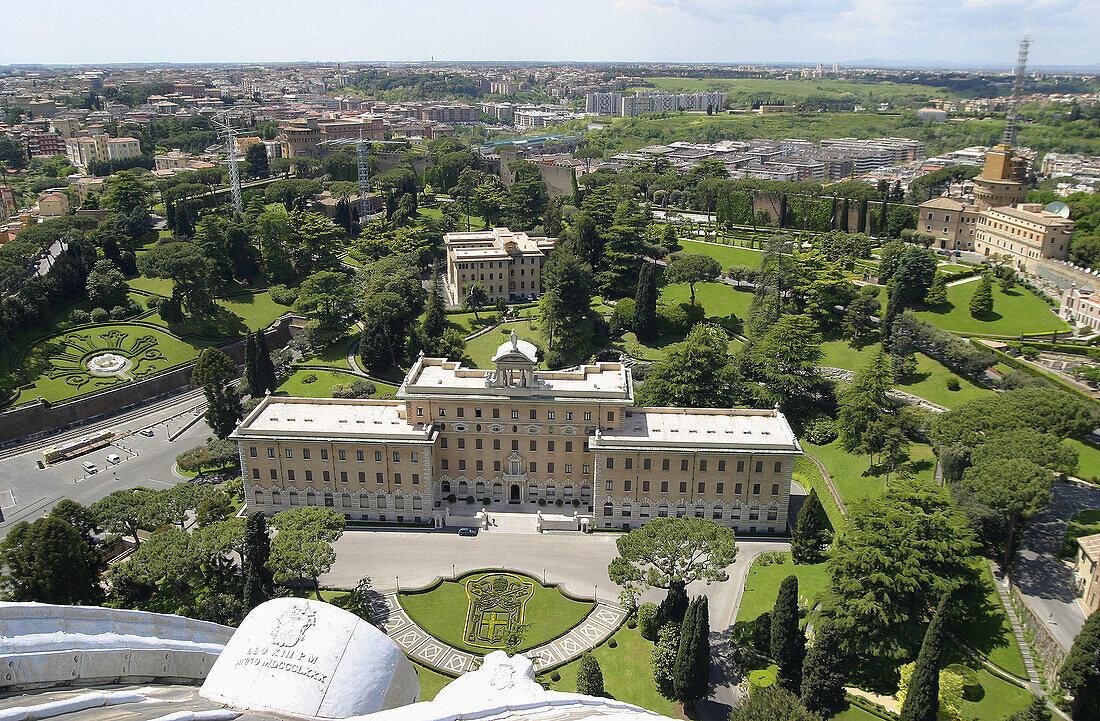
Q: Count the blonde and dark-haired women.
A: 0